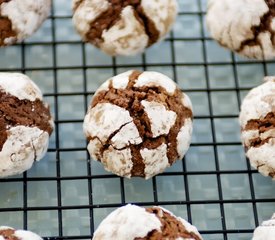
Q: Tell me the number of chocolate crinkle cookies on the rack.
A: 9